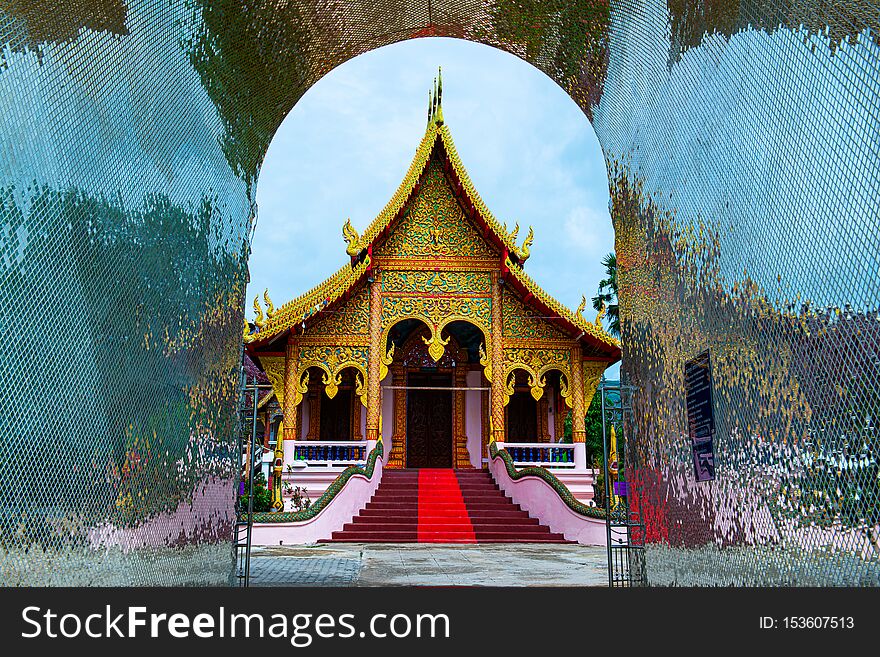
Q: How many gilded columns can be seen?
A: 4